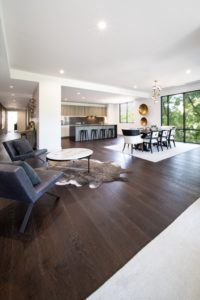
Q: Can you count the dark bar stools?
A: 4